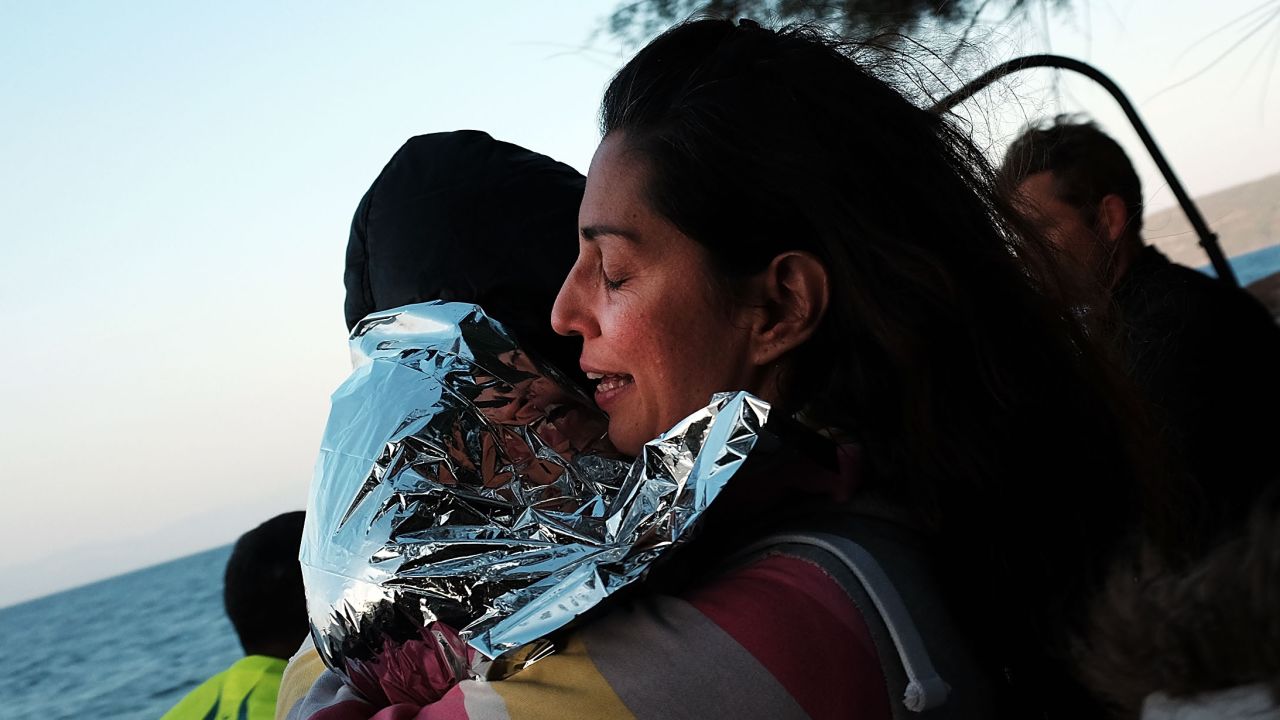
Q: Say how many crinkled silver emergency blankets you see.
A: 1